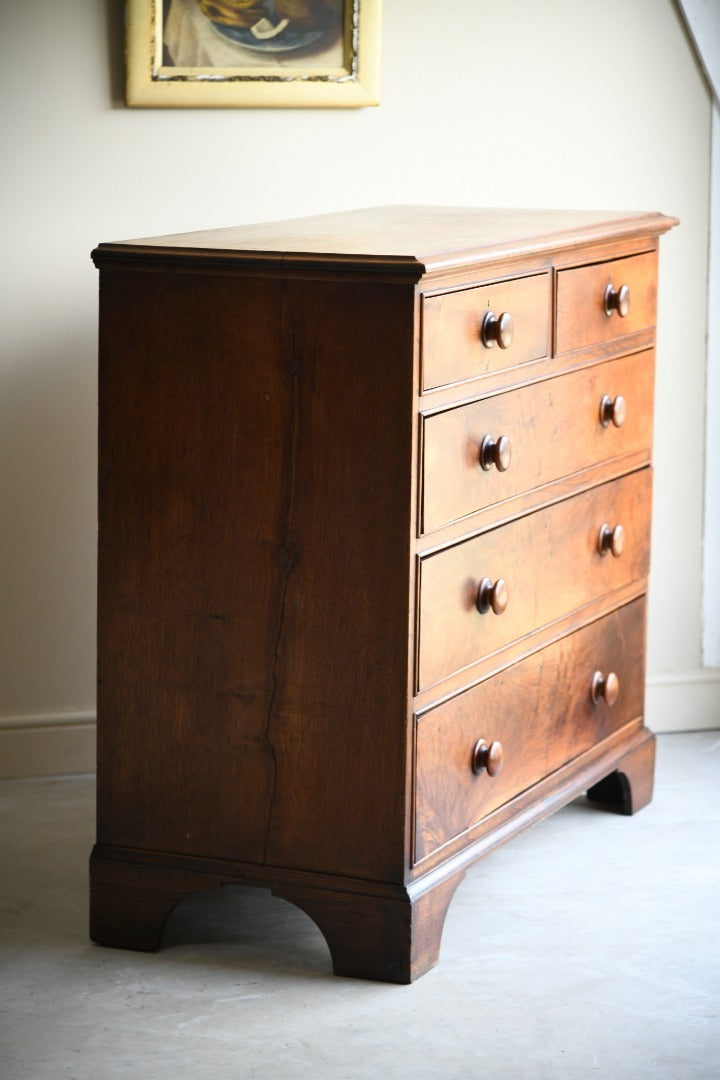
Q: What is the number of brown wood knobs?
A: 8